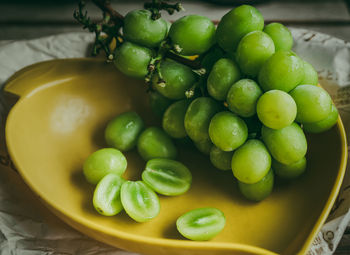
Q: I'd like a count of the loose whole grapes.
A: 3